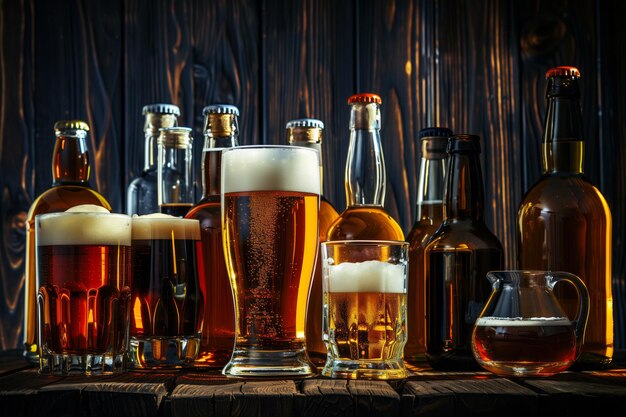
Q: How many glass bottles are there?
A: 9